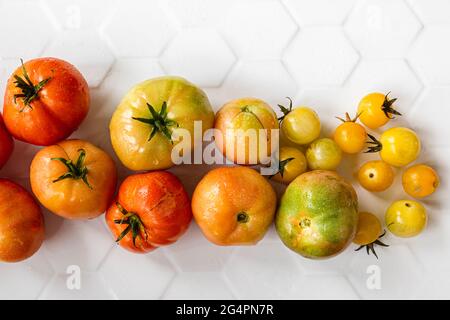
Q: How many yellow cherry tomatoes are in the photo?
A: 10